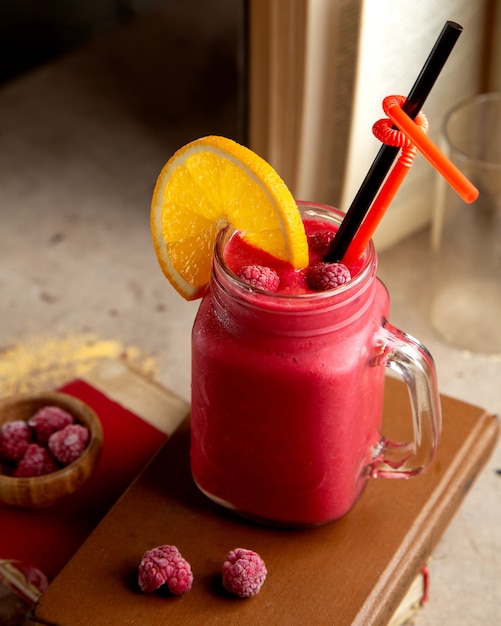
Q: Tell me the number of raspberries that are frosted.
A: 8